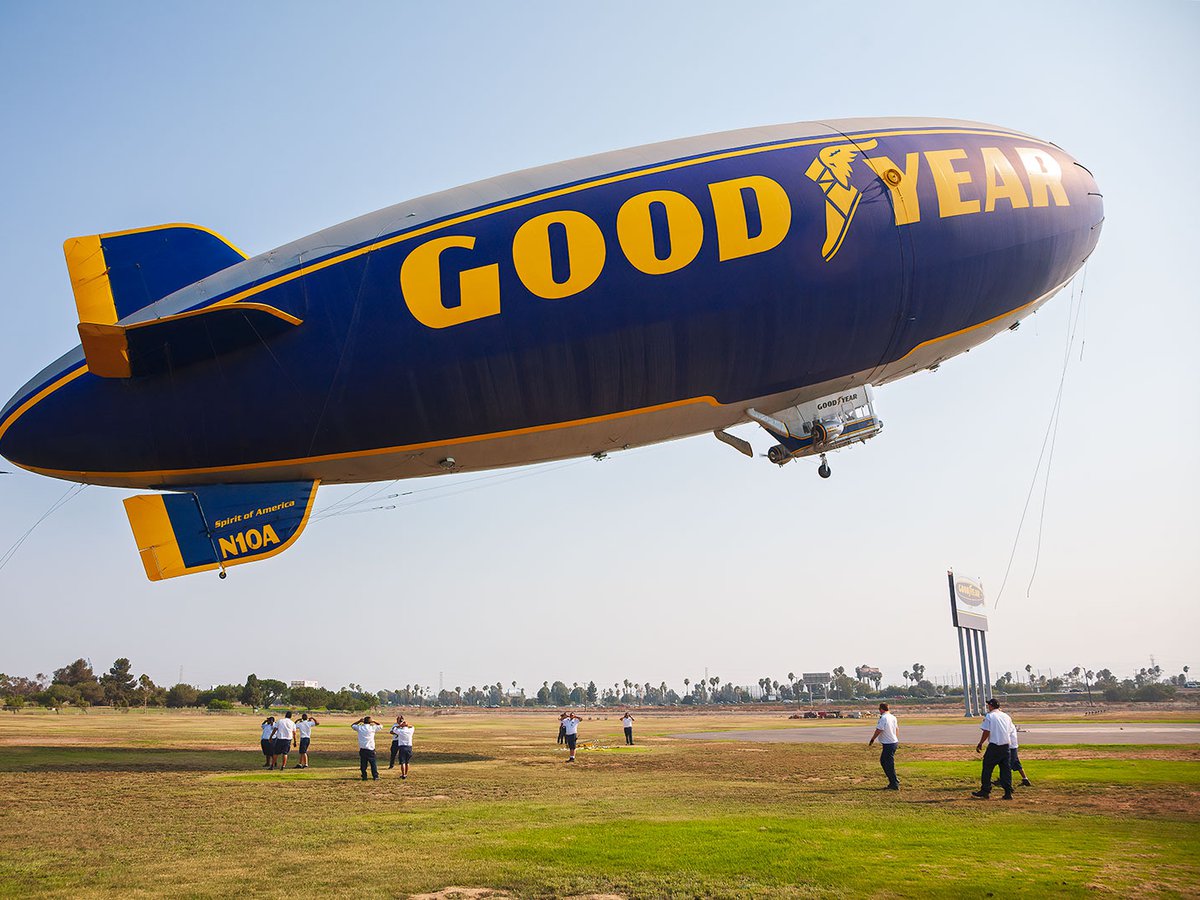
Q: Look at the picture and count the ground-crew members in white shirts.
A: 12